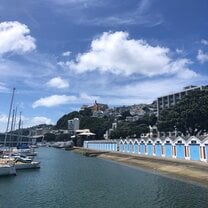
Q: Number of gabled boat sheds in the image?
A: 11